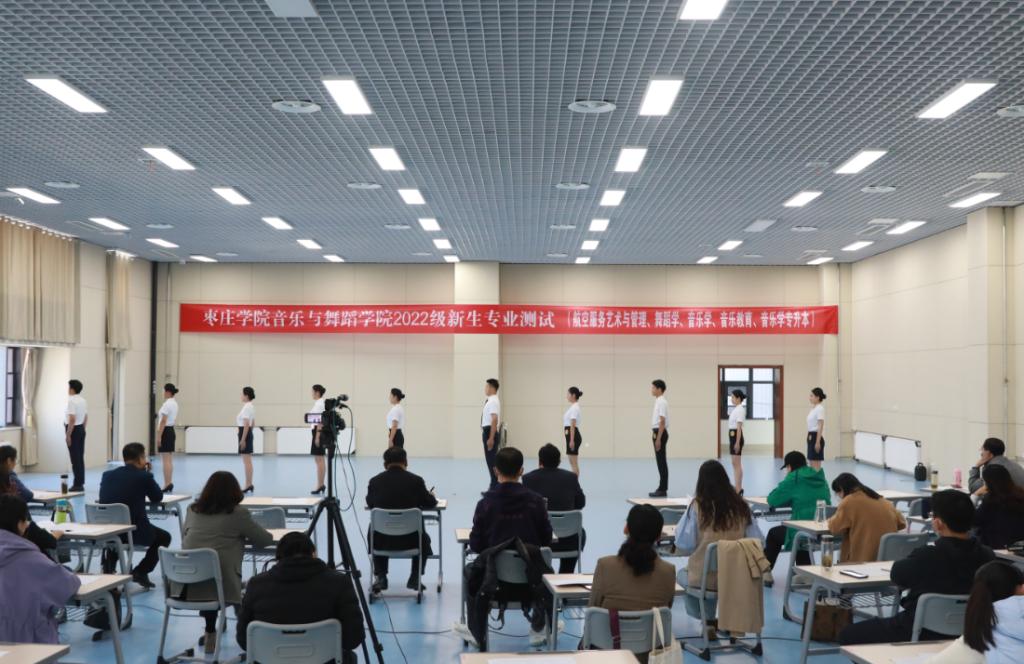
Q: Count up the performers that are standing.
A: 10